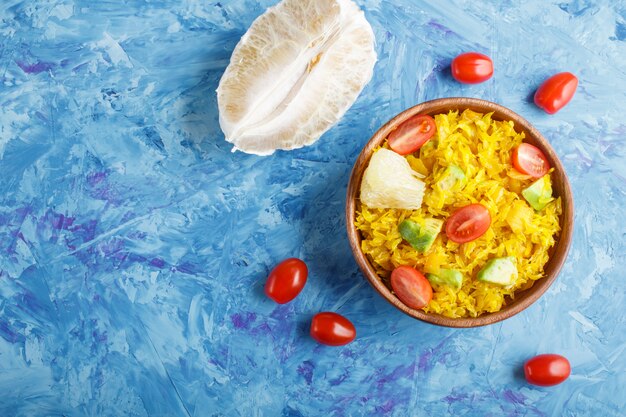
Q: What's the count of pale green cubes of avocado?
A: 5